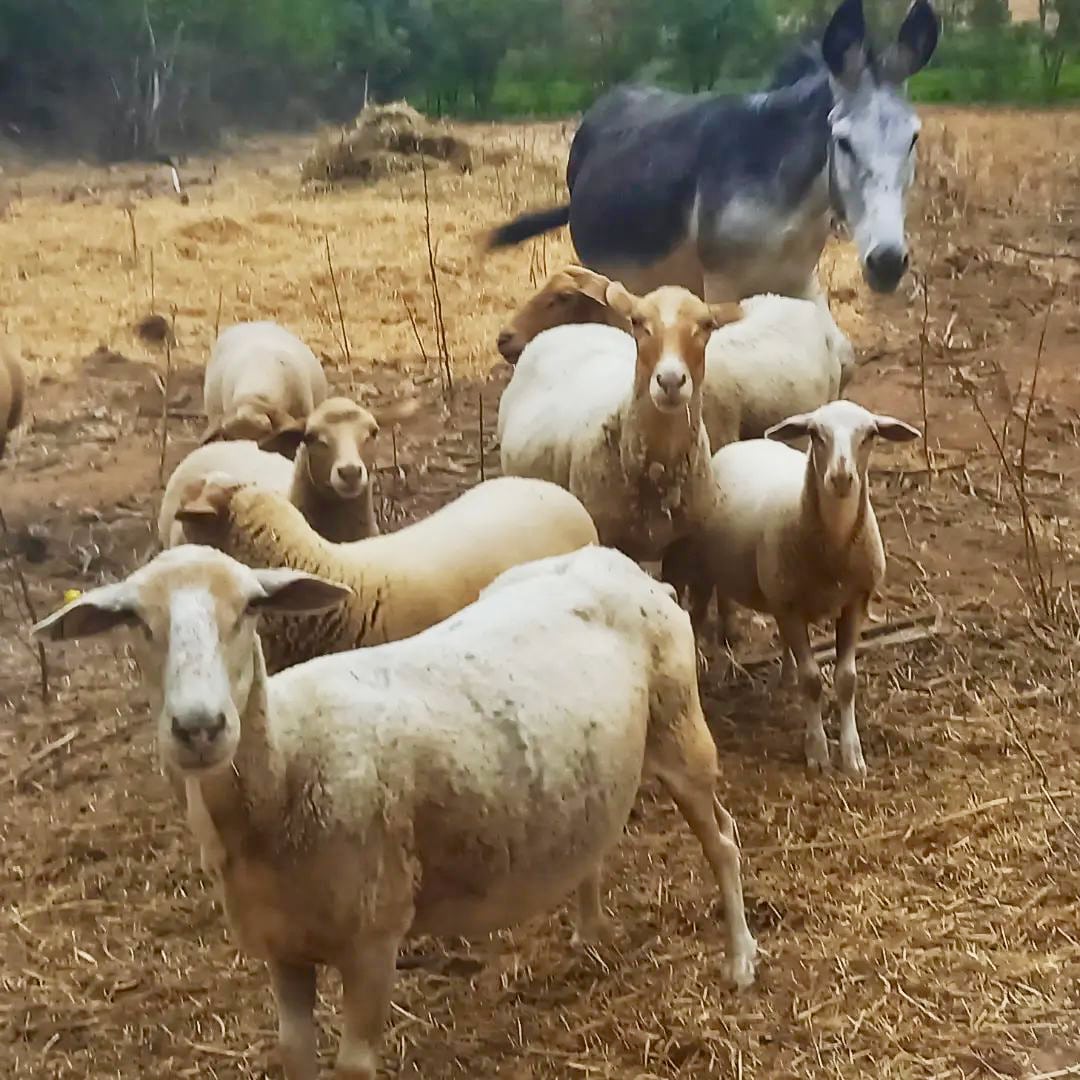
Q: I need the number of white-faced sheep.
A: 2